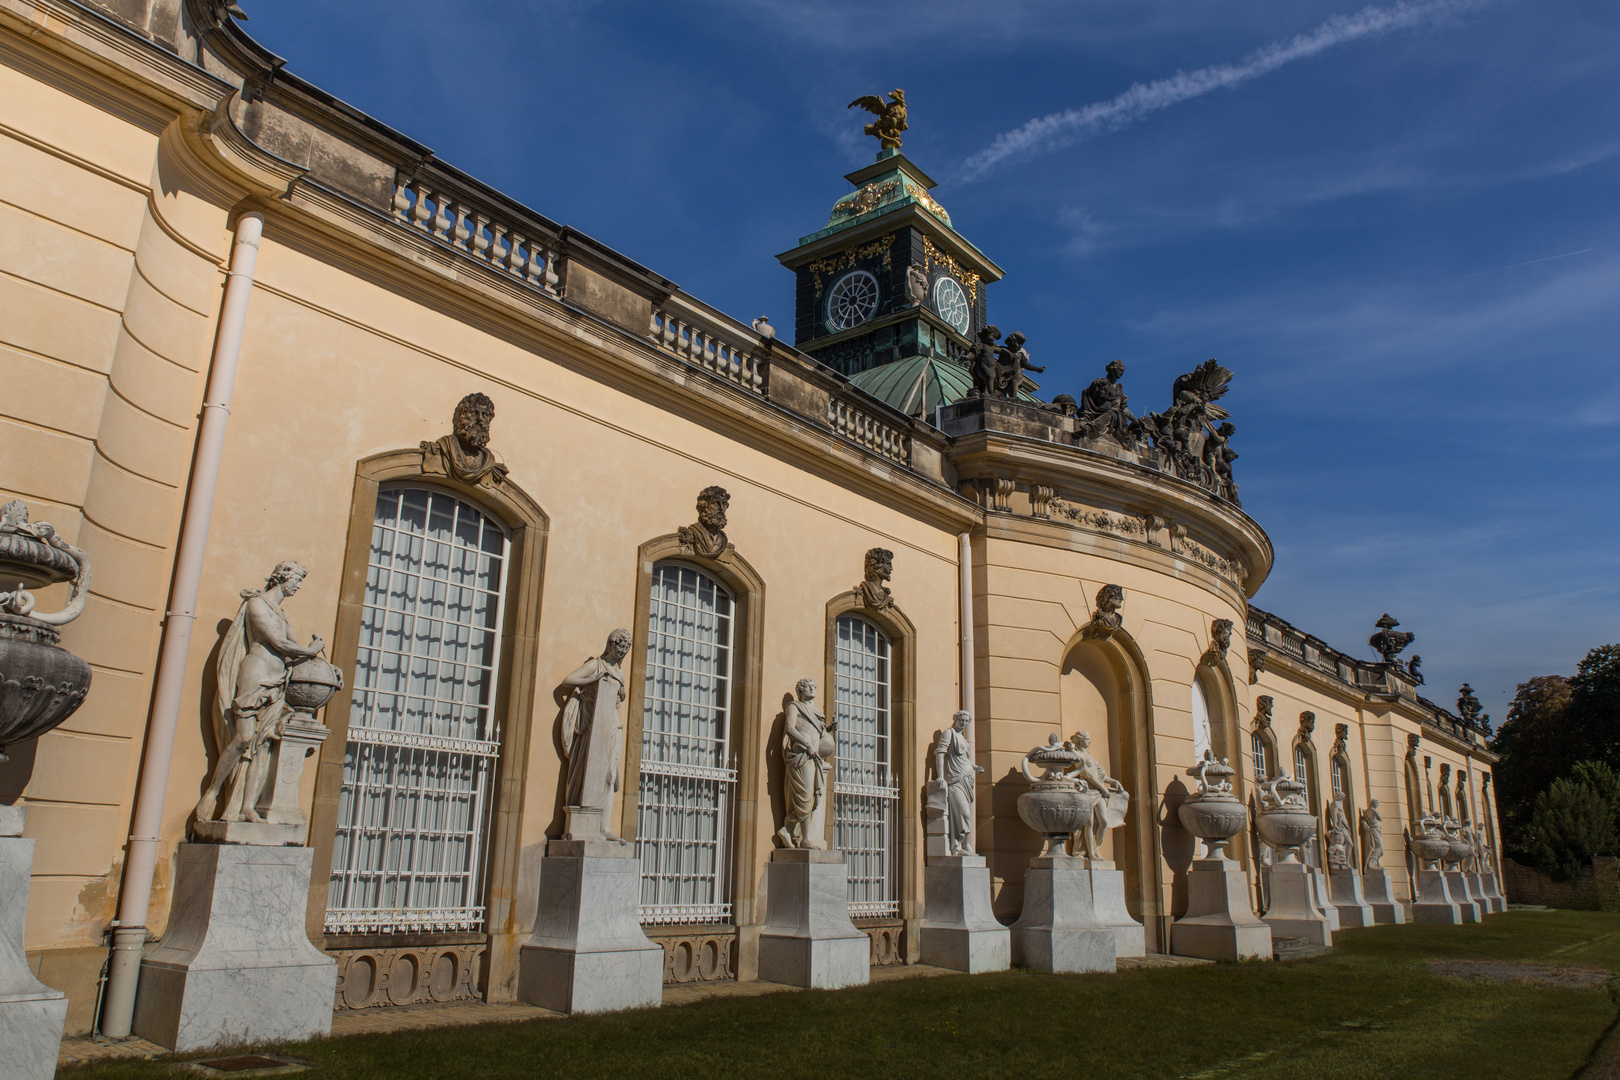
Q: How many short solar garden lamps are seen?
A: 0